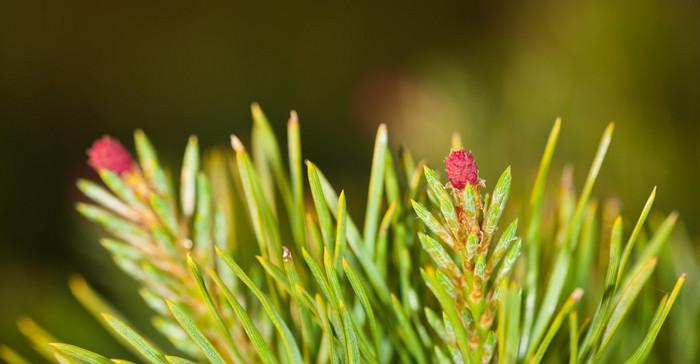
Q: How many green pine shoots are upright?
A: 2